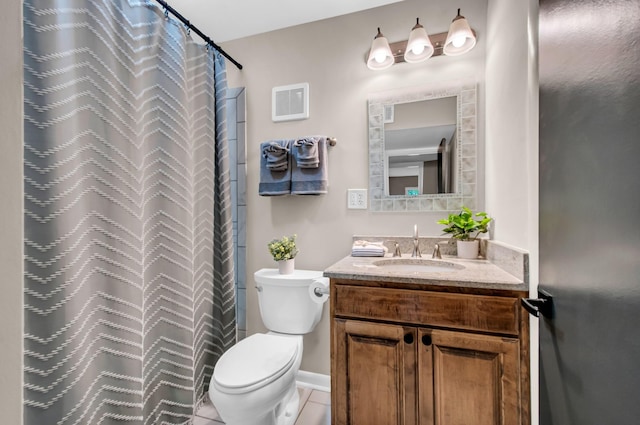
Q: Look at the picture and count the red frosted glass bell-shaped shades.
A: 0